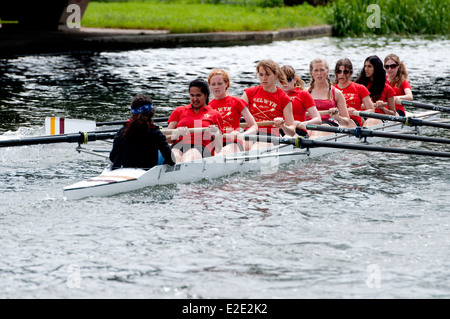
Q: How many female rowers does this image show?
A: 8